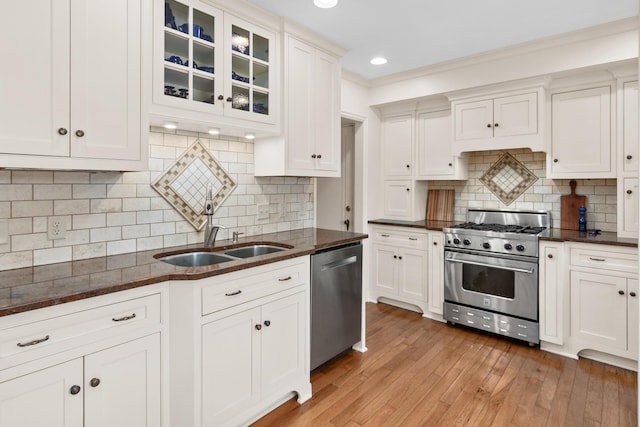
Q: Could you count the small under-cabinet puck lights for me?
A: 3